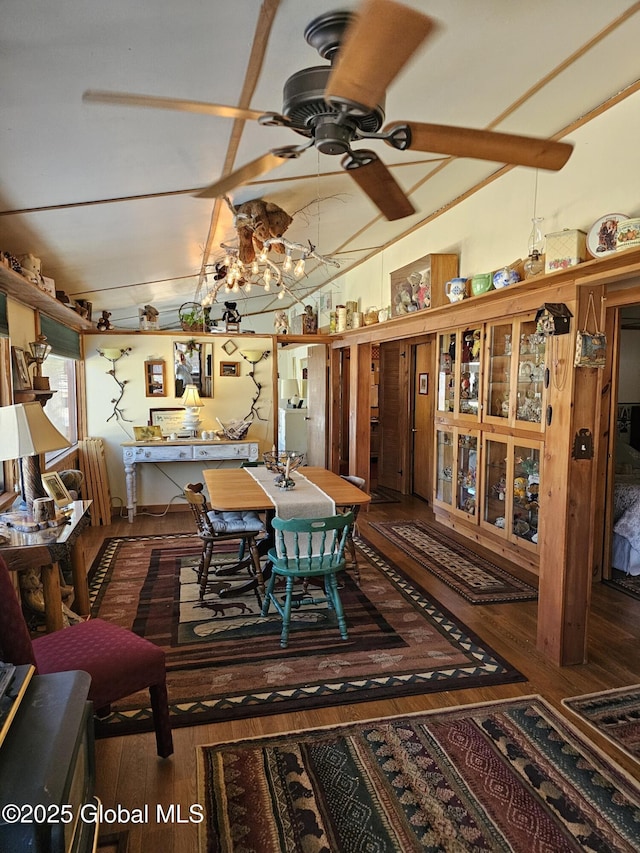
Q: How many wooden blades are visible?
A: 5